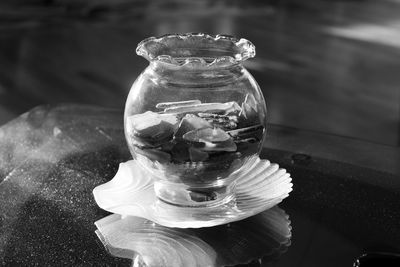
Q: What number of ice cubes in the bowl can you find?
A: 0